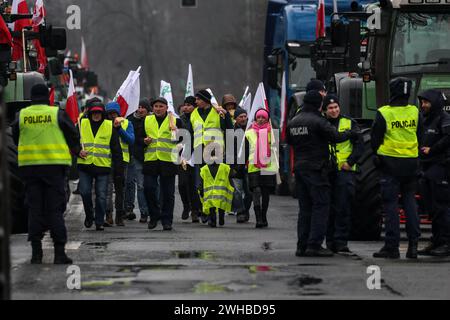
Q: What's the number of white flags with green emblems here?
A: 2